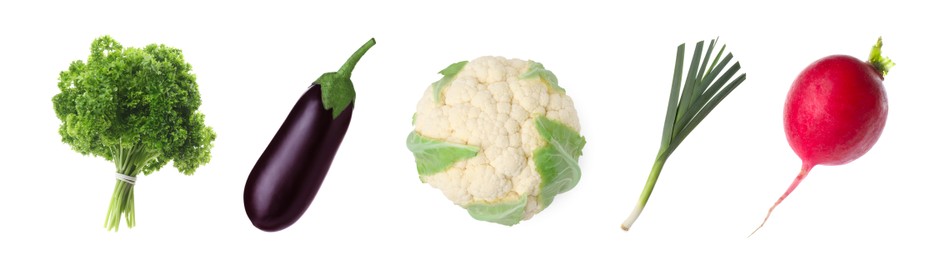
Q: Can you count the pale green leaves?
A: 5